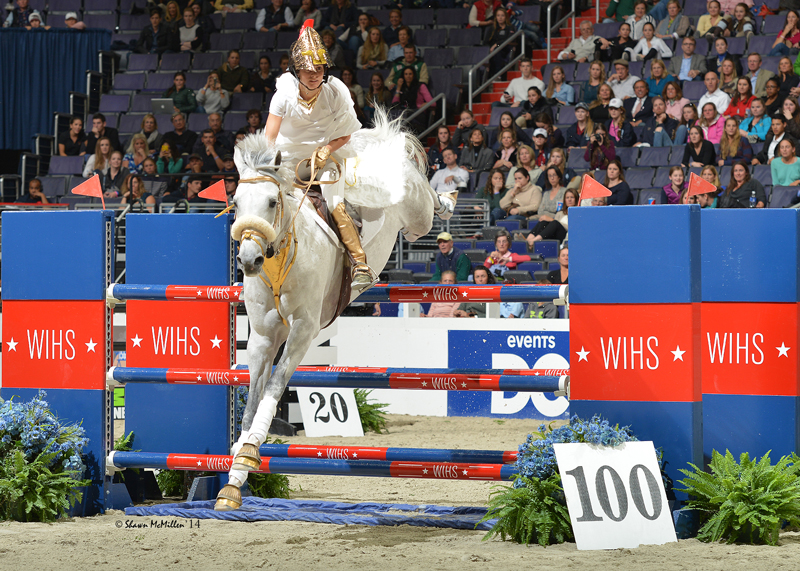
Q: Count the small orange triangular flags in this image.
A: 4